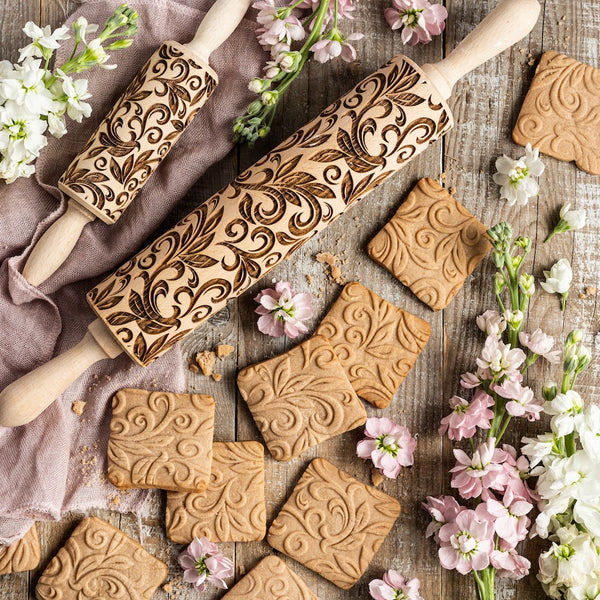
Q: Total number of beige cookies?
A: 10